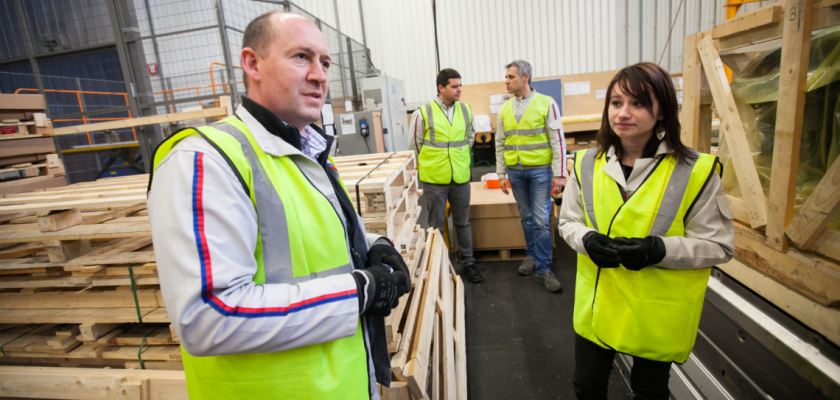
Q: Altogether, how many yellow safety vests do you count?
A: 4